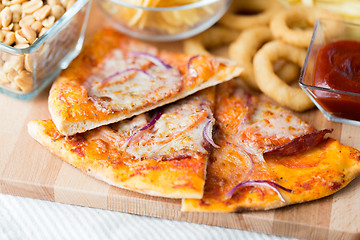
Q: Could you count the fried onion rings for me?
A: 5